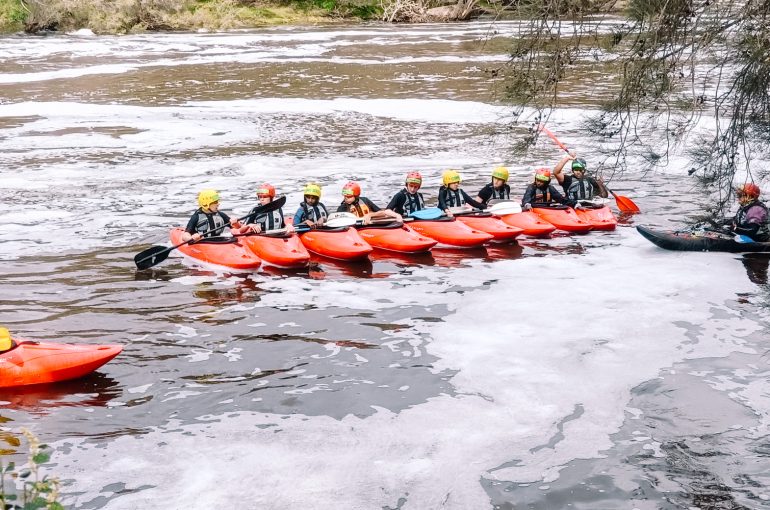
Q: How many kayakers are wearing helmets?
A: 10